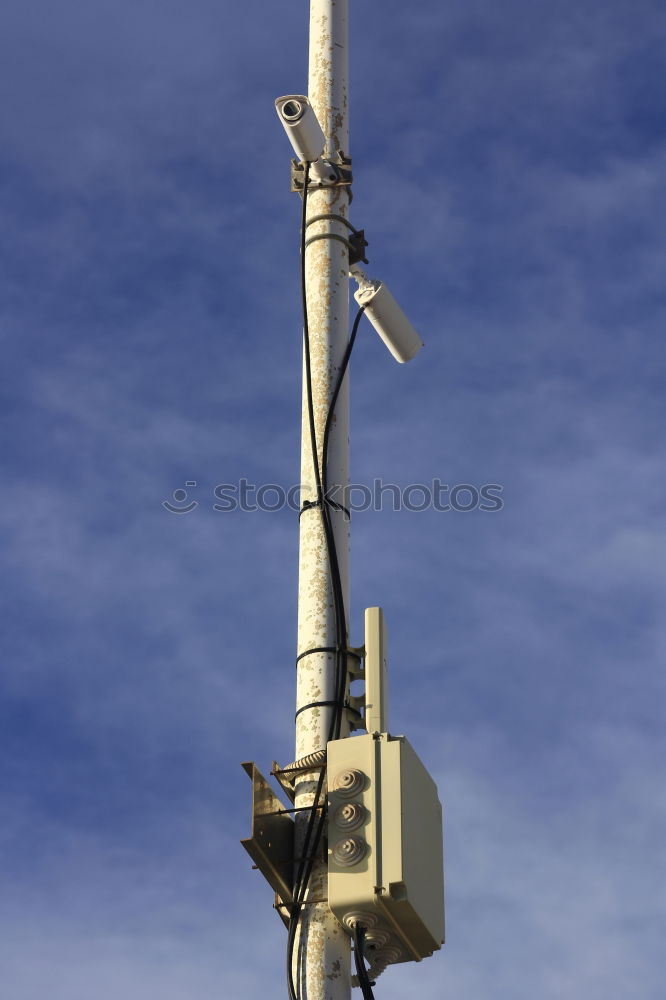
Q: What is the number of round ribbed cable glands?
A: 6